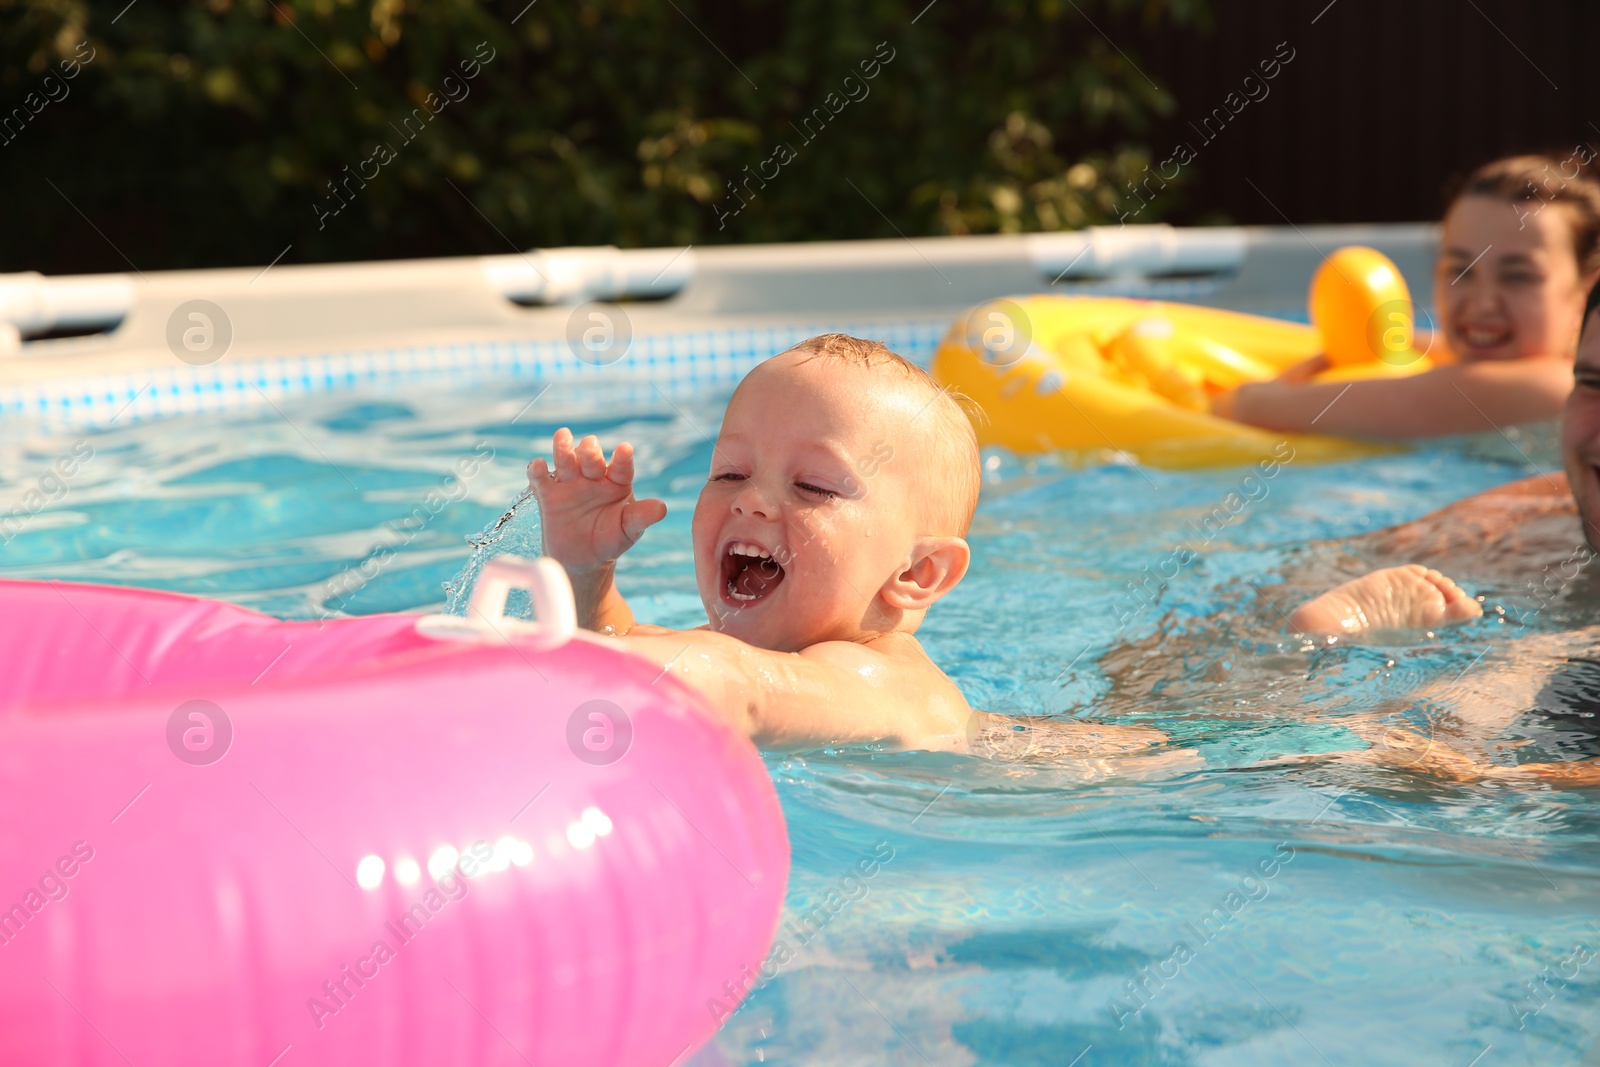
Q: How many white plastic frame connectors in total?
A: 3